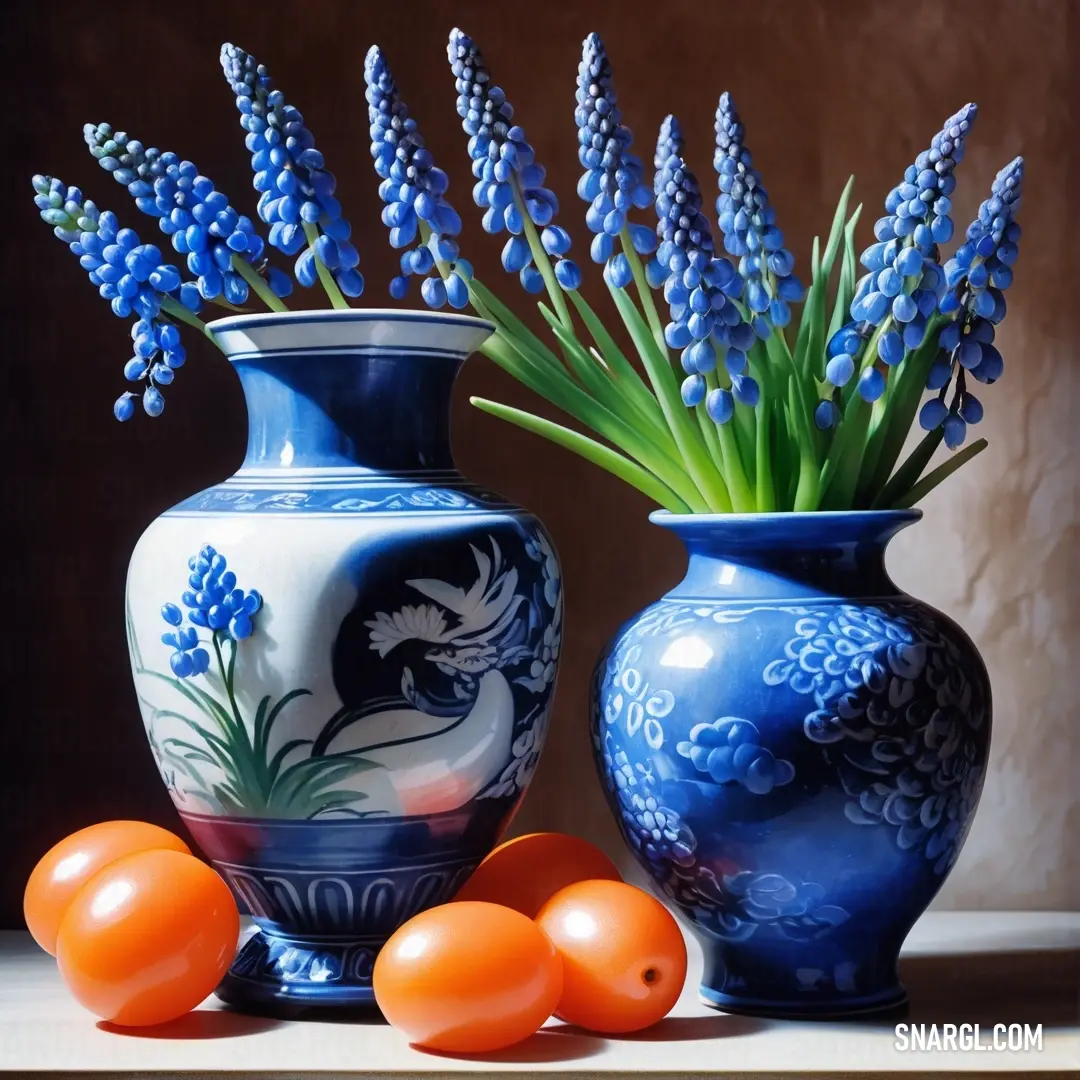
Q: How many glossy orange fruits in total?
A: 5